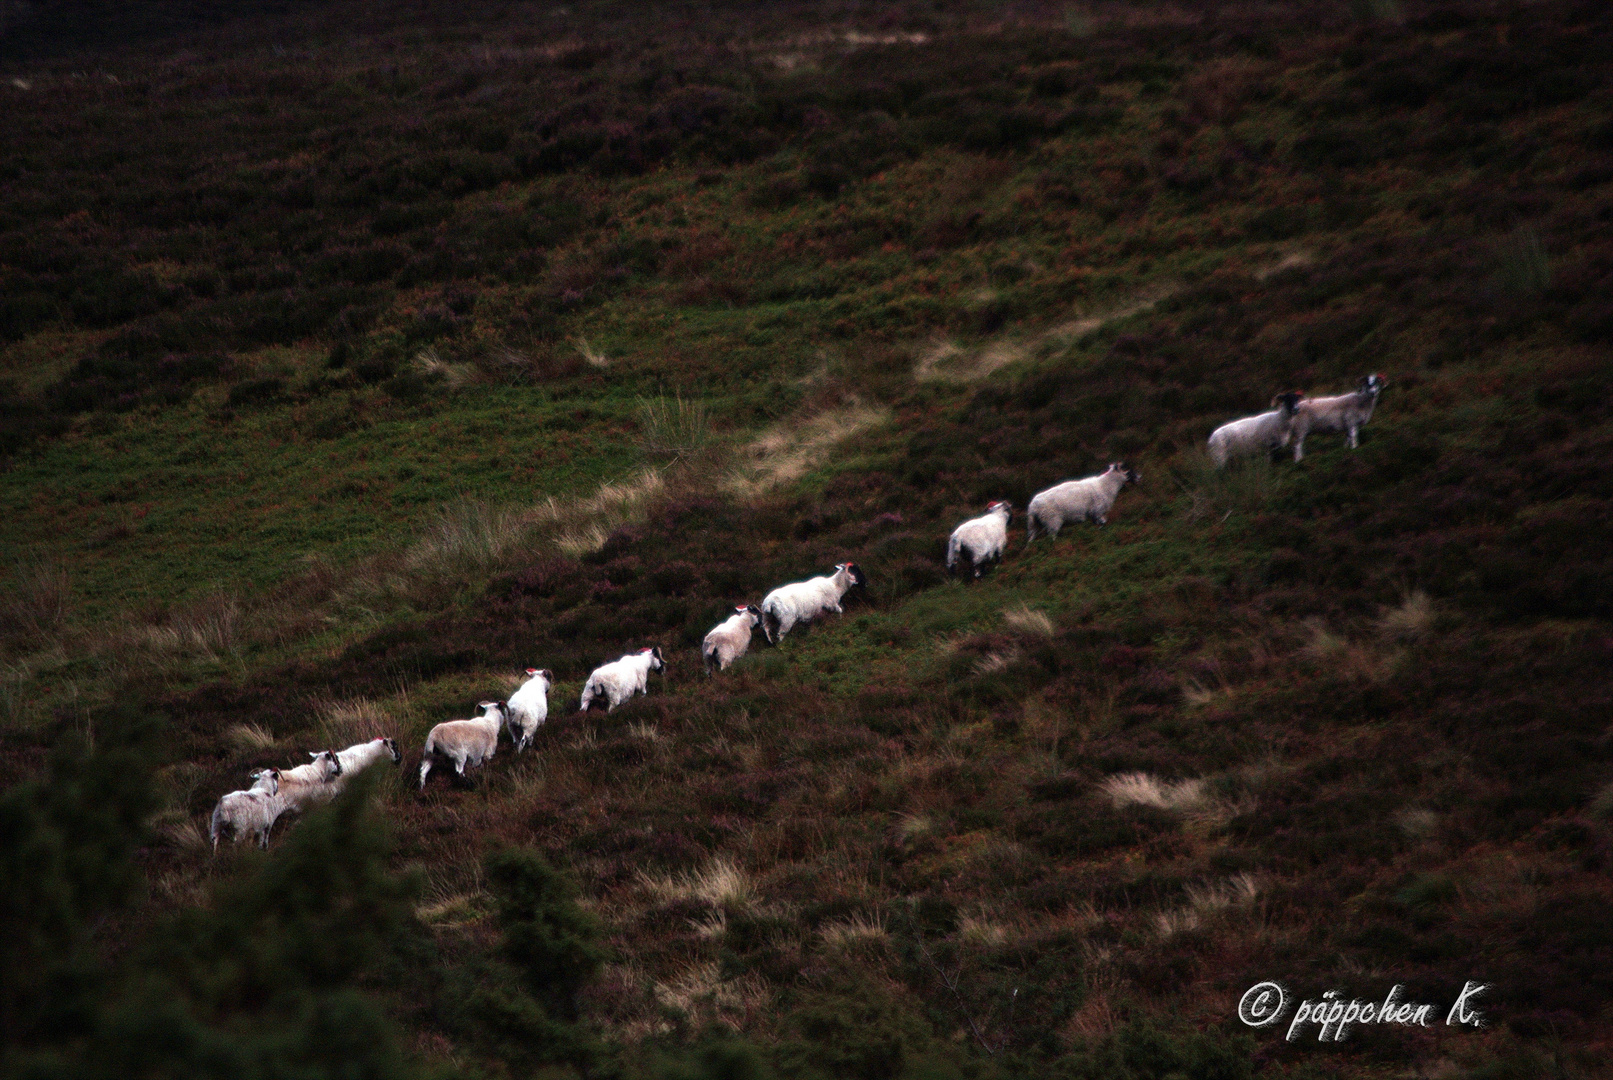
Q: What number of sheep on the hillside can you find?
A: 12